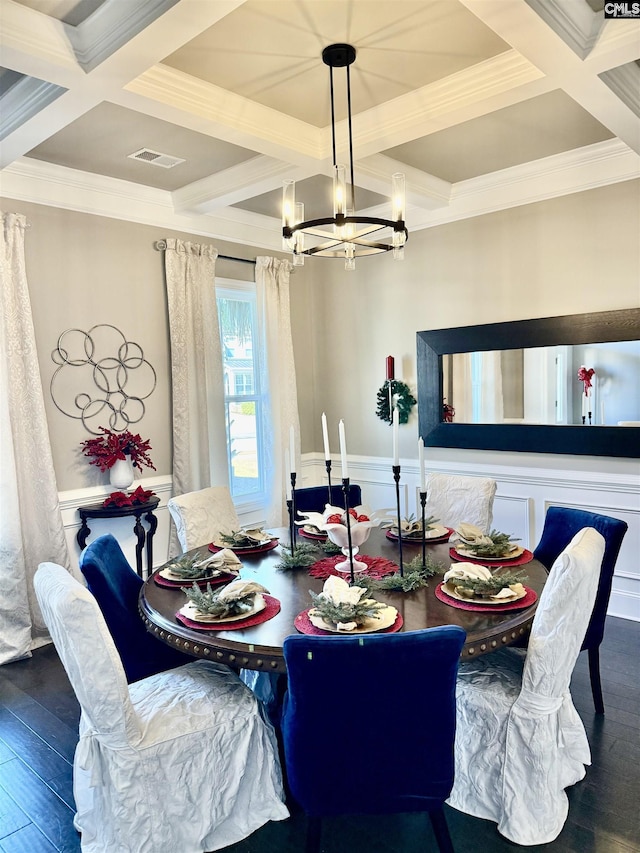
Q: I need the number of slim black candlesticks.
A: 6